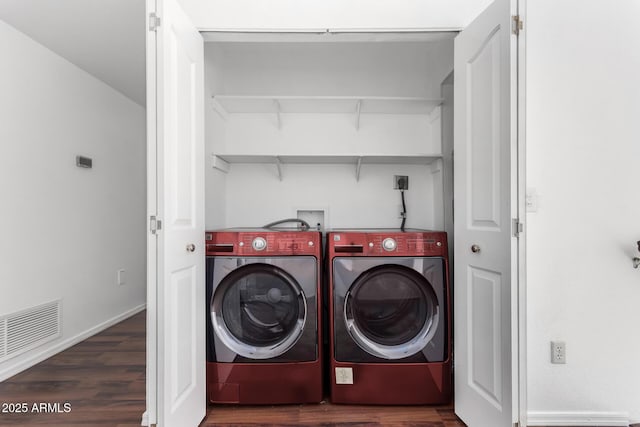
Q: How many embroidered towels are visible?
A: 0